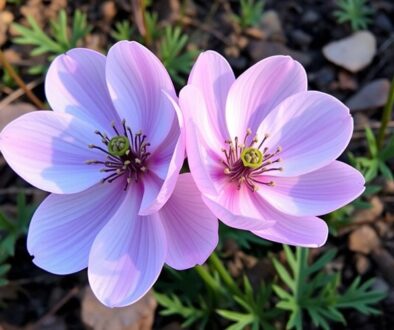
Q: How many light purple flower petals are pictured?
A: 14